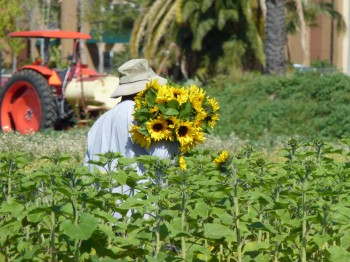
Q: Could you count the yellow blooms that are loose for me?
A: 2